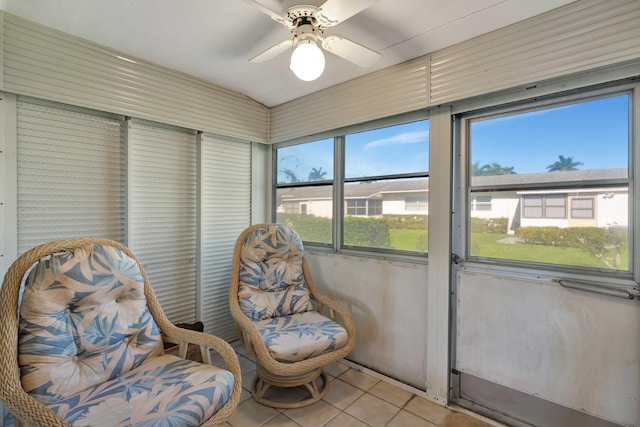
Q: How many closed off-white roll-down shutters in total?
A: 3